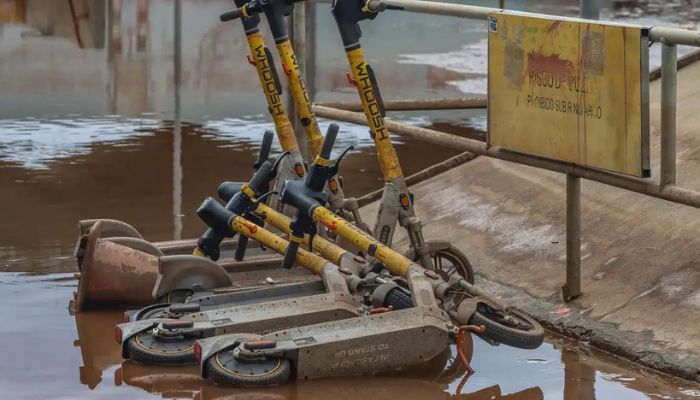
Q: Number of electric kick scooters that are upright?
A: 3